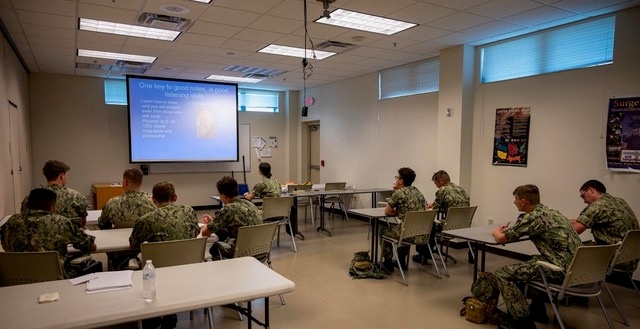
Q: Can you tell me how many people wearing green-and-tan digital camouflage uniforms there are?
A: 10